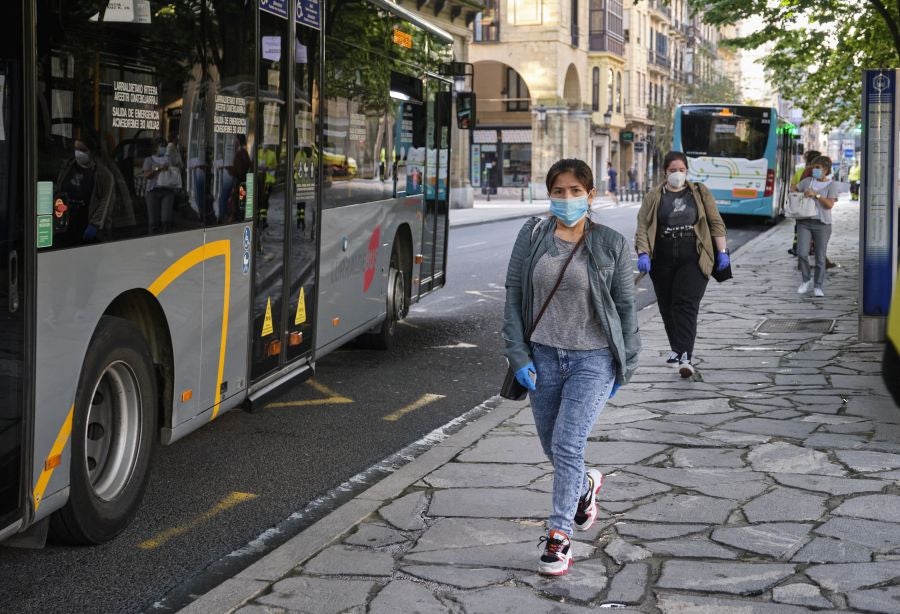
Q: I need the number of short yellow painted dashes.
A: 2